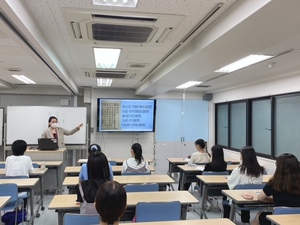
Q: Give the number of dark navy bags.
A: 1